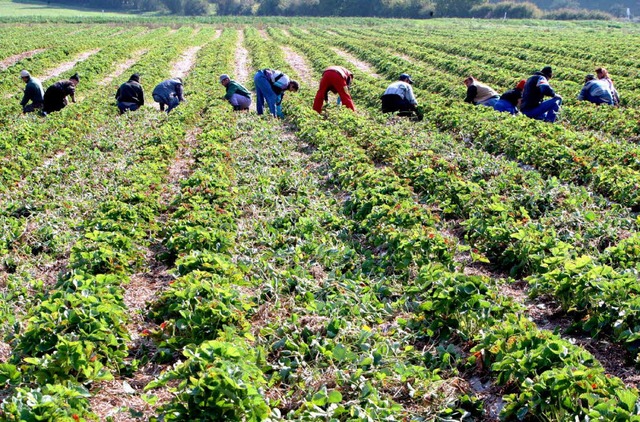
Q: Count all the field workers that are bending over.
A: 2